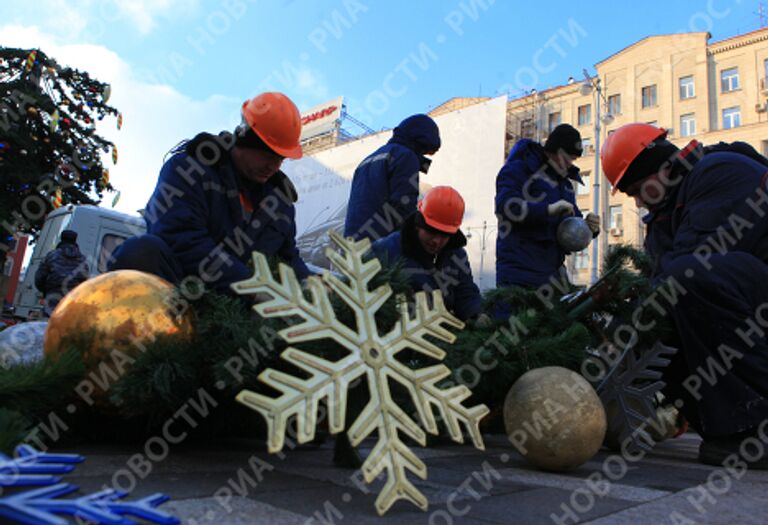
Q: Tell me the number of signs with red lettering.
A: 1